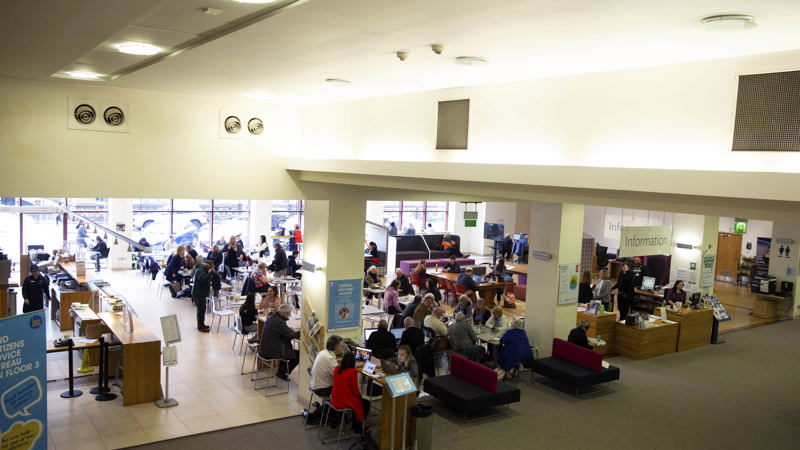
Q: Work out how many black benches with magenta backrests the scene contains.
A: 2